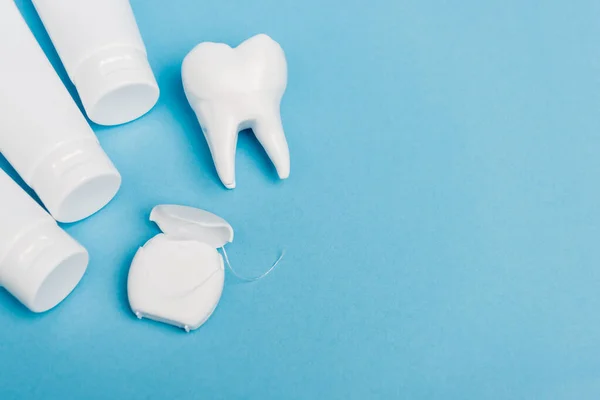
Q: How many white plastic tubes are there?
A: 3